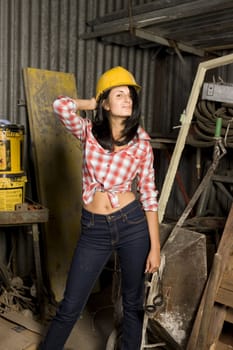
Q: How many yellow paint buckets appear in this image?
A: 2